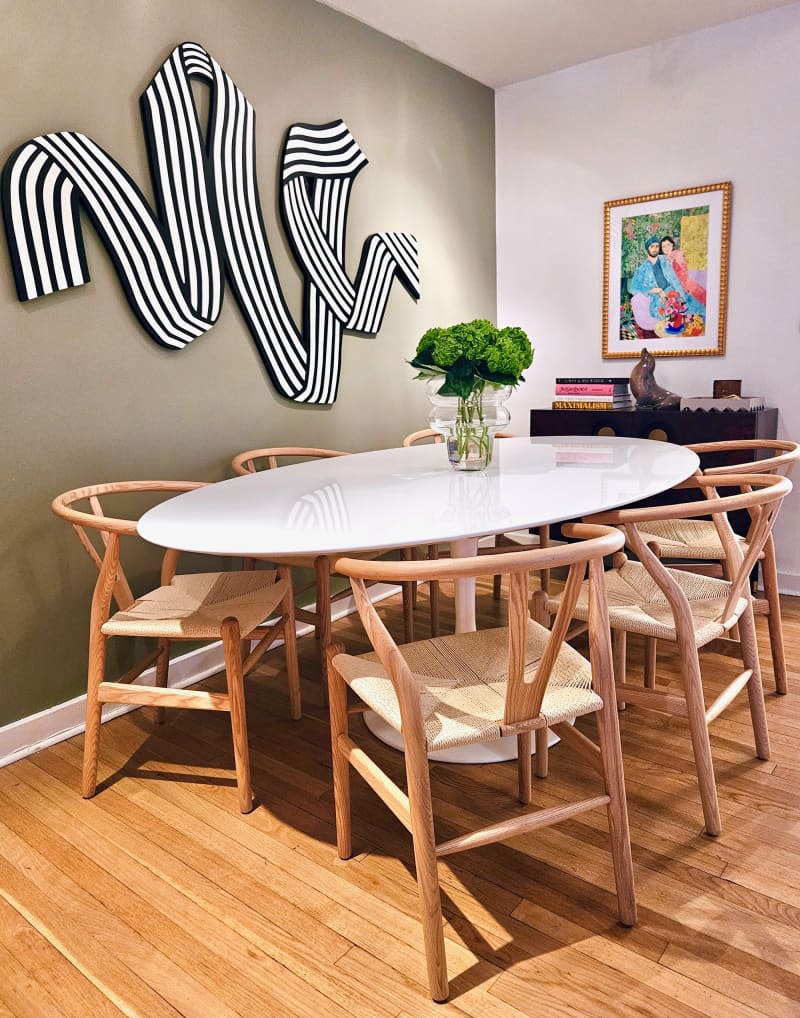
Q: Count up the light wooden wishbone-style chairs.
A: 6